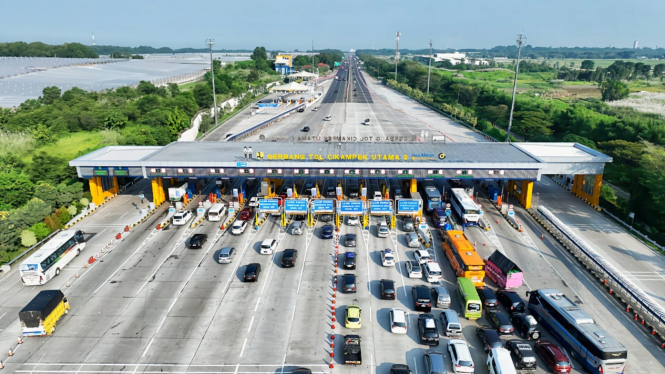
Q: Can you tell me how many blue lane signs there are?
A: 6